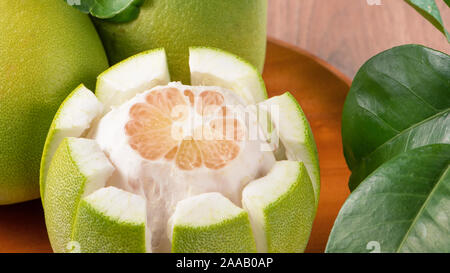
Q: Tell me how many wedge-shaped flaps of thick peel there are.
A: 8